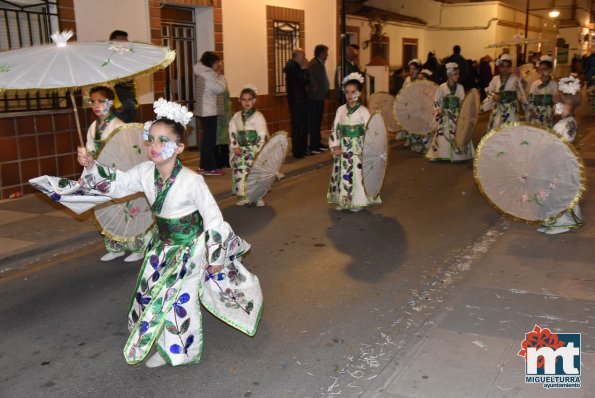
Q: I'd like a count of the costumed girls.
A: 10